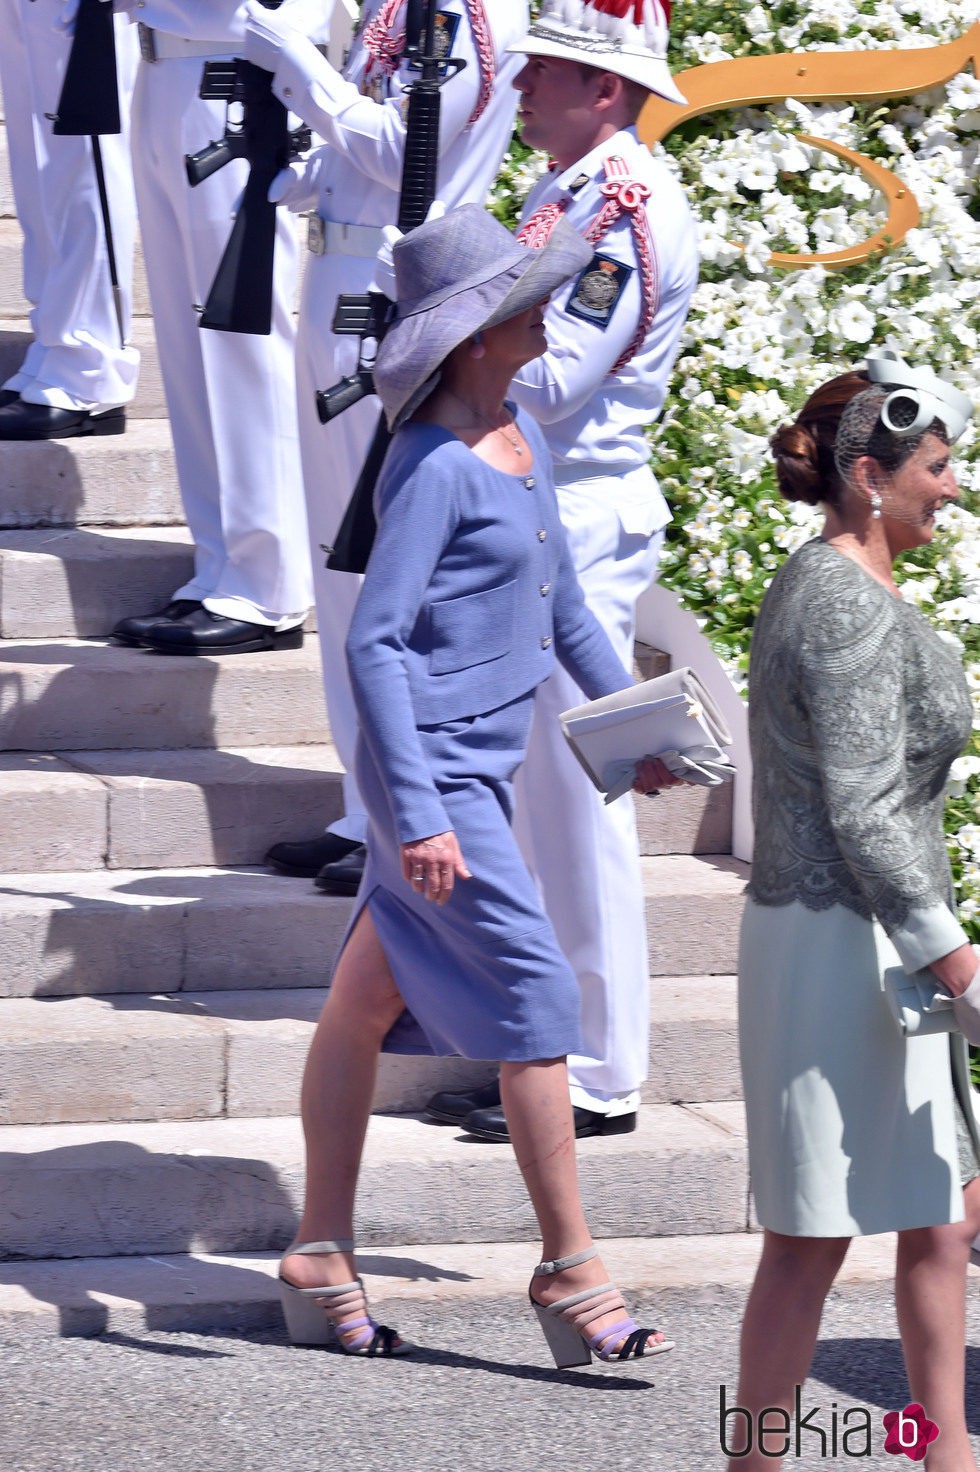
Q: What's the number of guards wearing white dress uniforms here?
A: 4